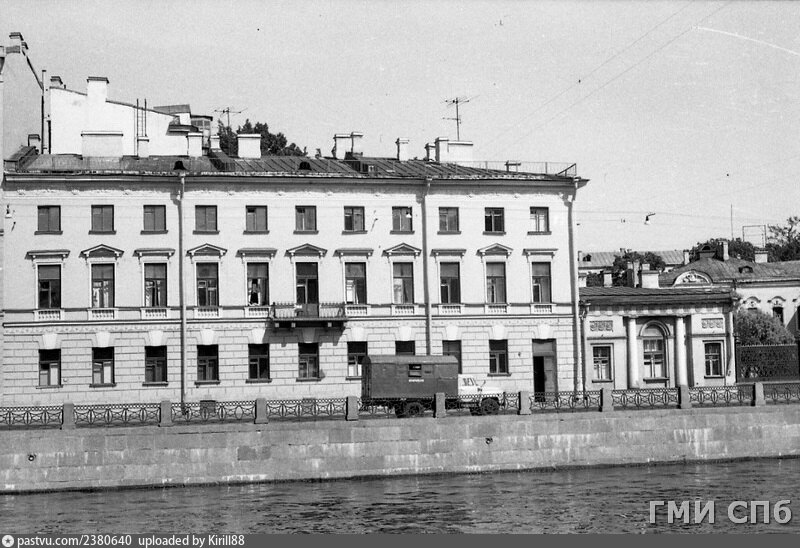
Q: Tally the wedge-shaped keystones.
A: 11